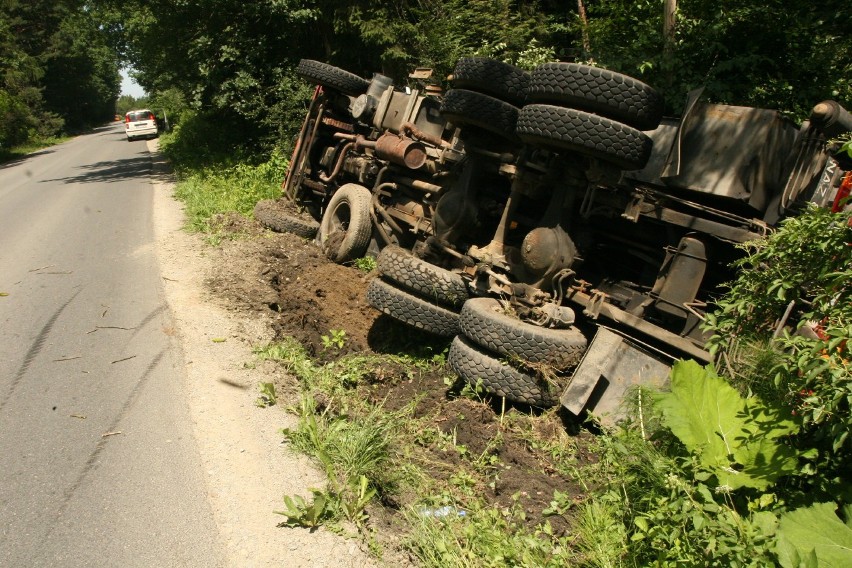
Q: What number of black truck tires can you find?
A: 11